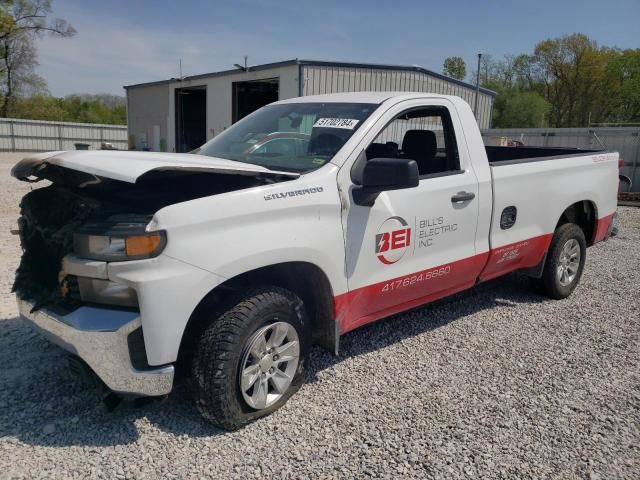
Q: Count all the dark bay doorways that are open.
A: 2